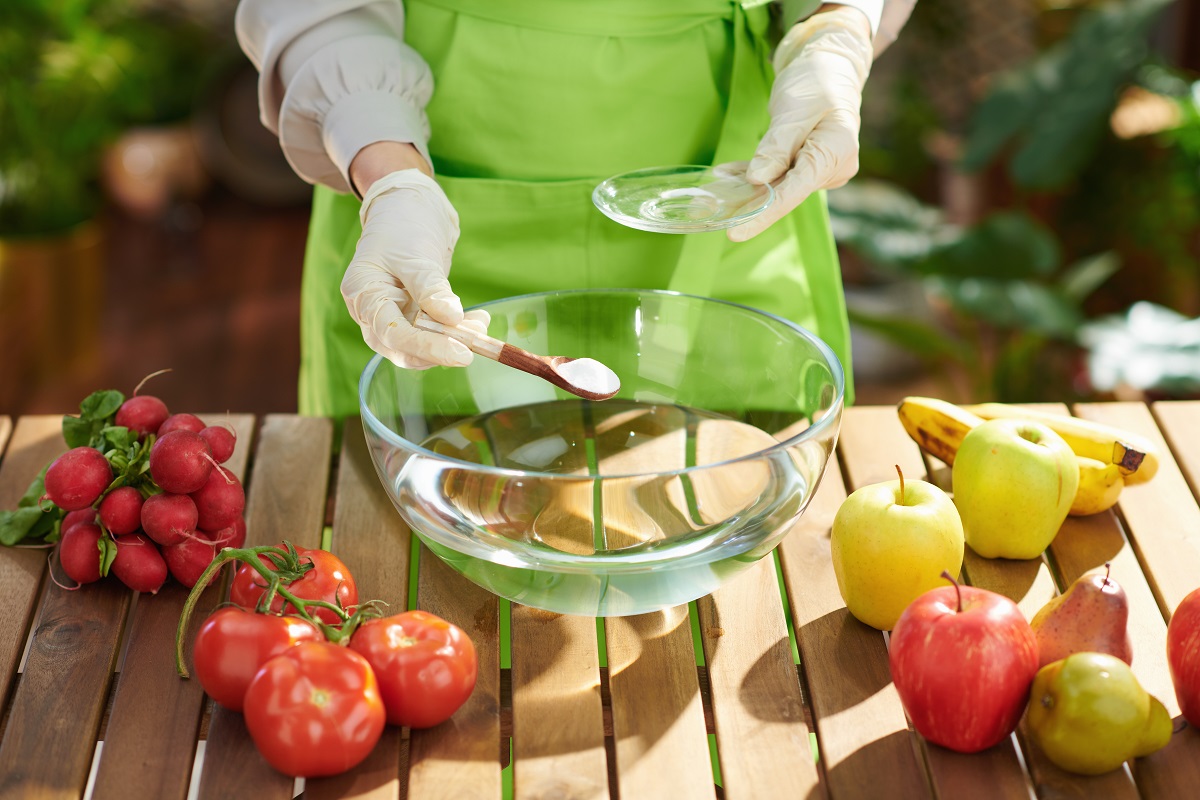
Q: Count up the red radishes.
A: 13